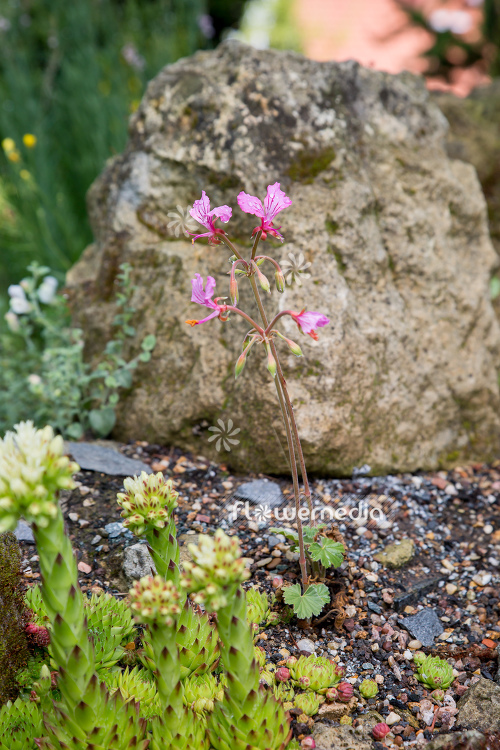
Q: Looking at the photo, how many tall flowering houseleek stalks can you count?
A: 4